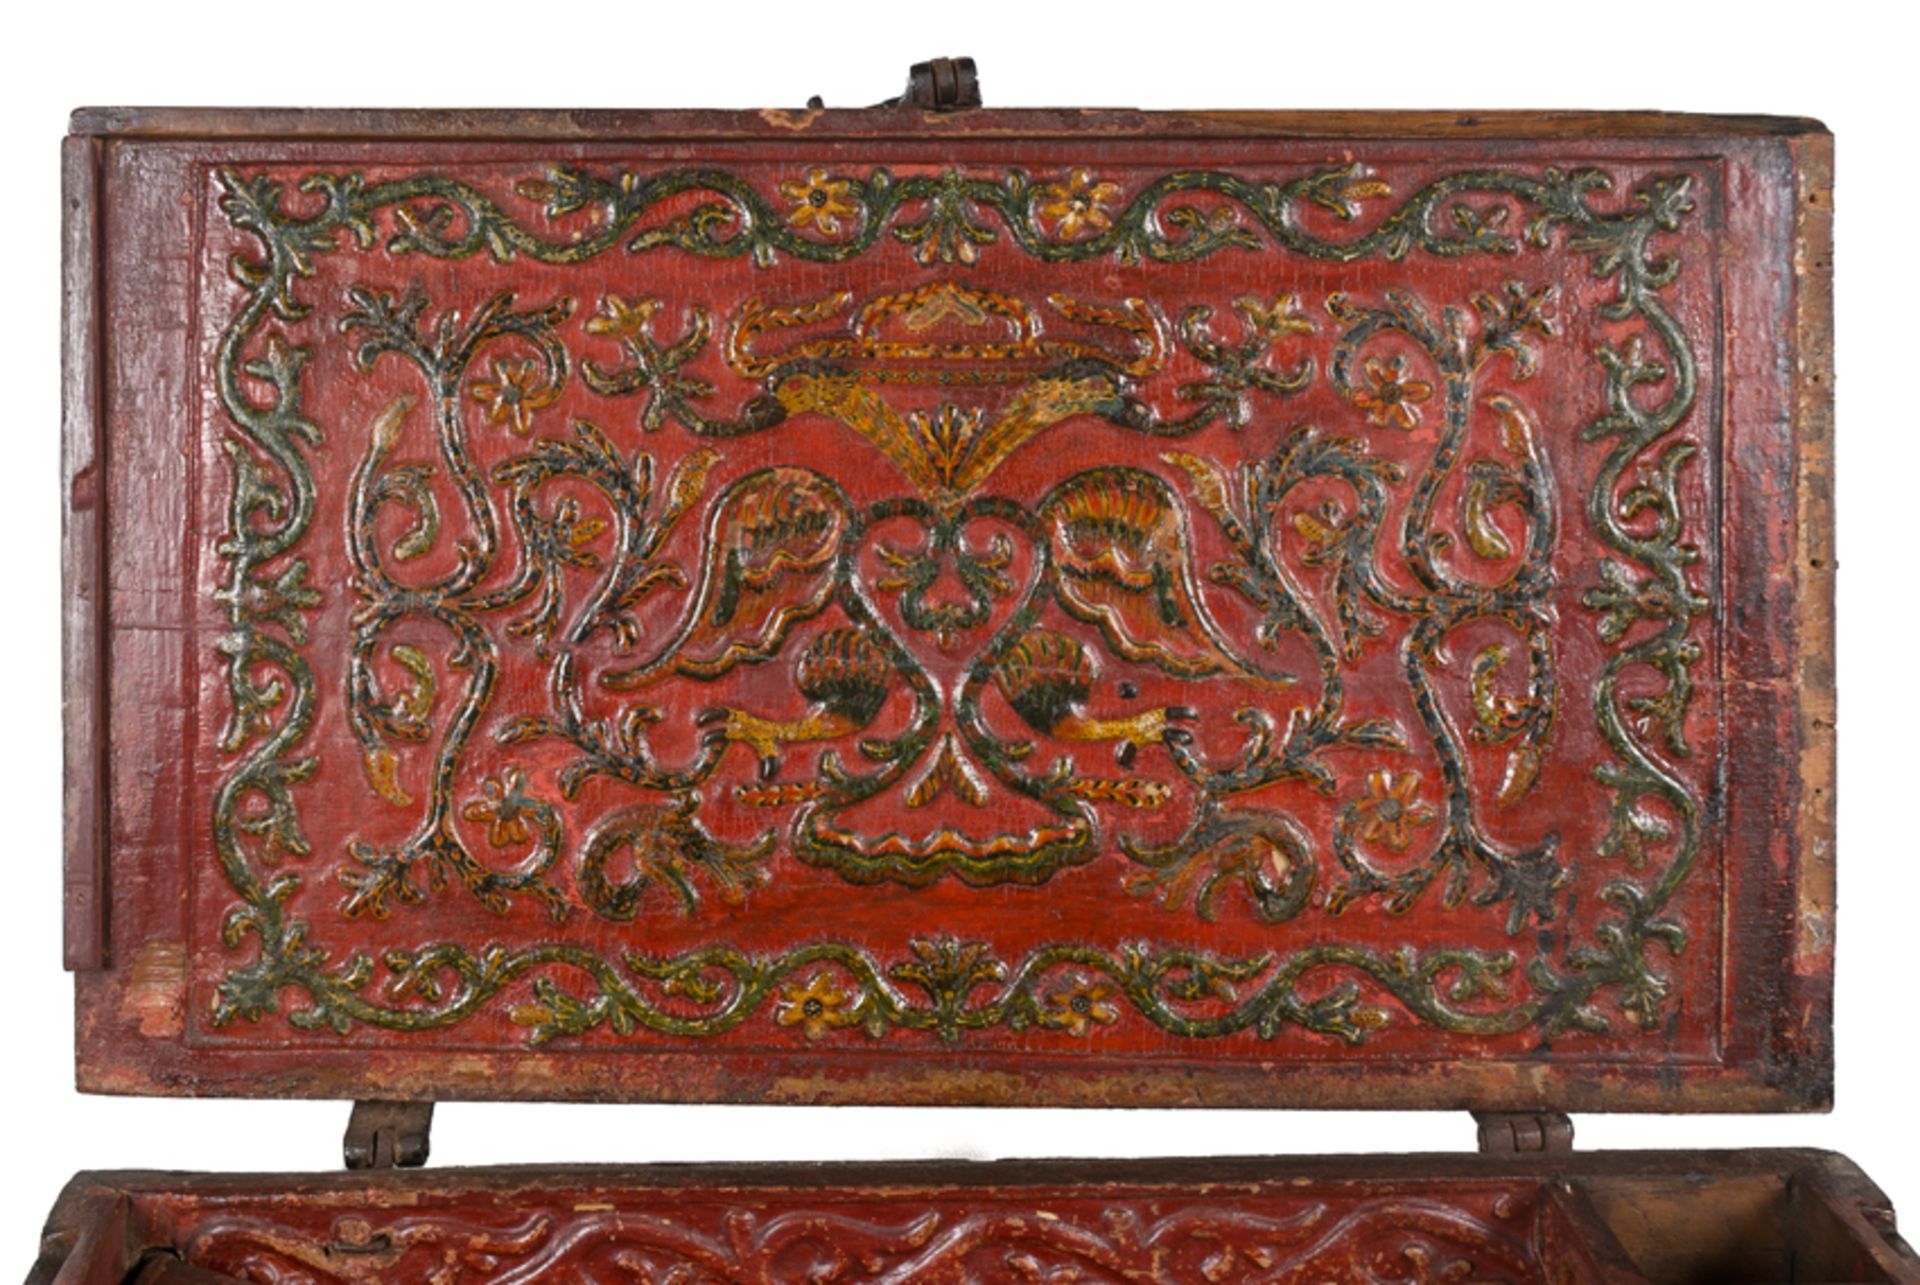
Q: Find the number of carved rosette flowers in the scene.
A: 8